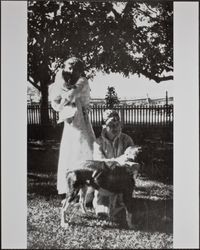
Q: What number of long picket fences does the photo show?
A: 1